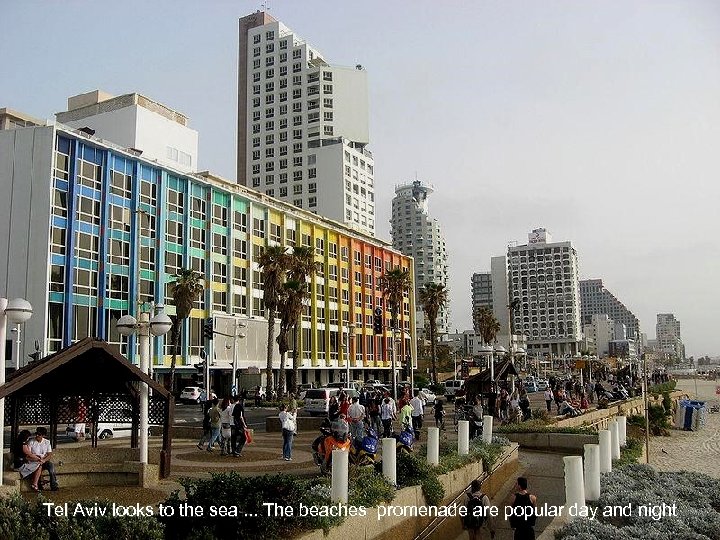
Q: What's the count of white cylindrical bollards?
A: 10